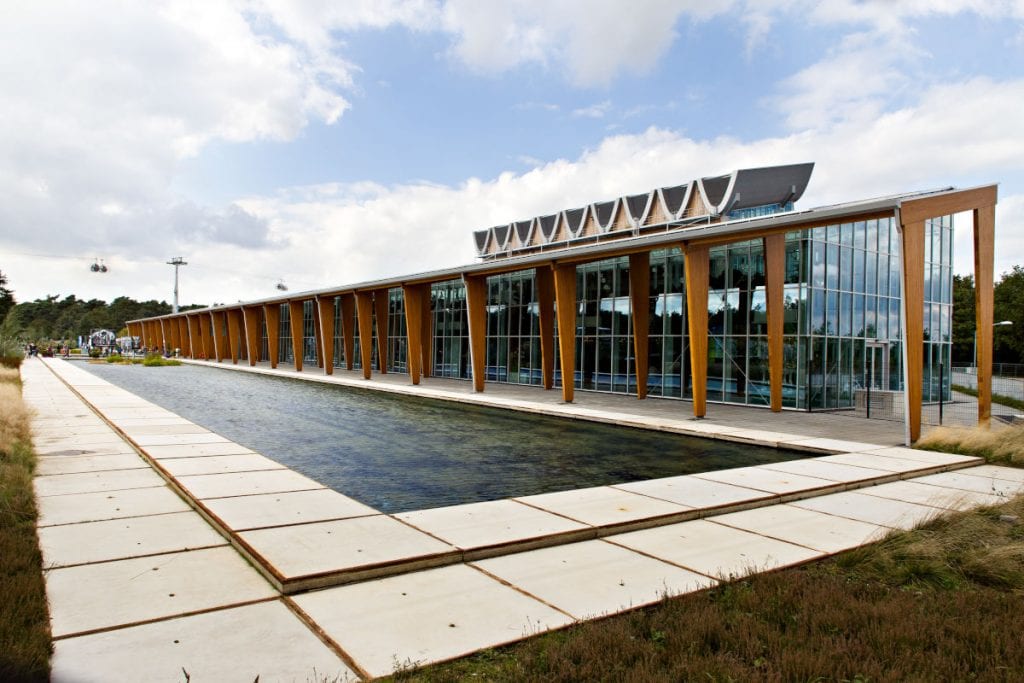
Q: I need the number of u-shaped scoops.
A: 9